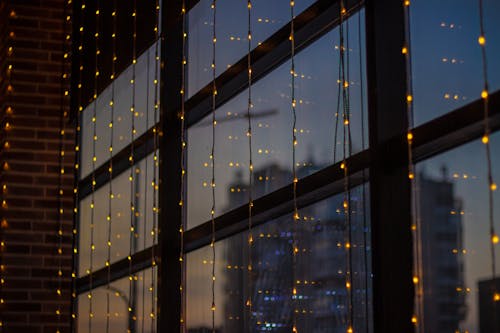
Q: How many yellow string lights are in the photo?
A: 14